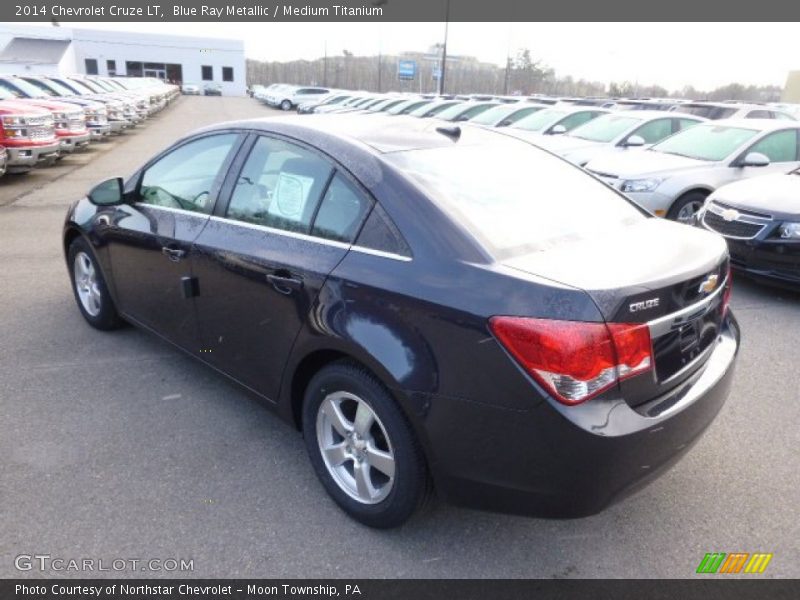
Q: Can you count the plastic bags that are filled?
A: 0